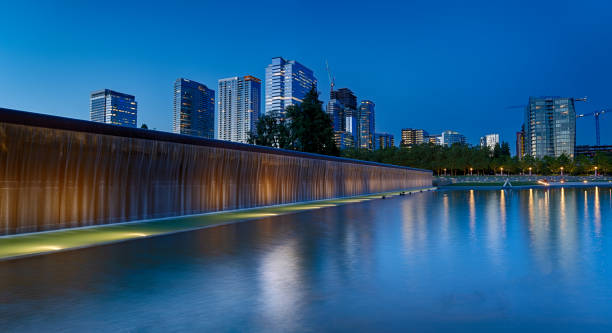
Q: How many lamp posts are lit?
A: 6